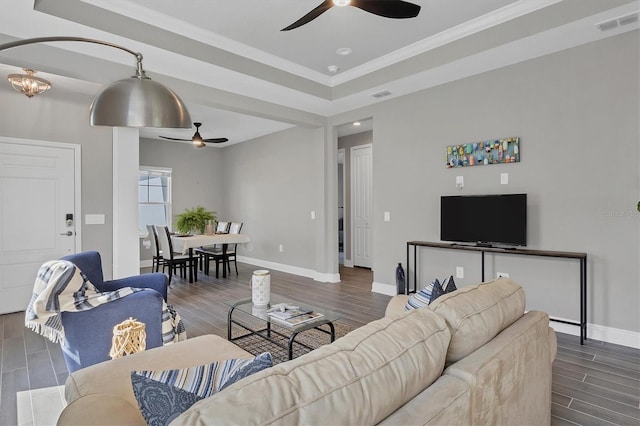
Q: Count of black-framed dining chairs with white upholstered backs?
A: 4